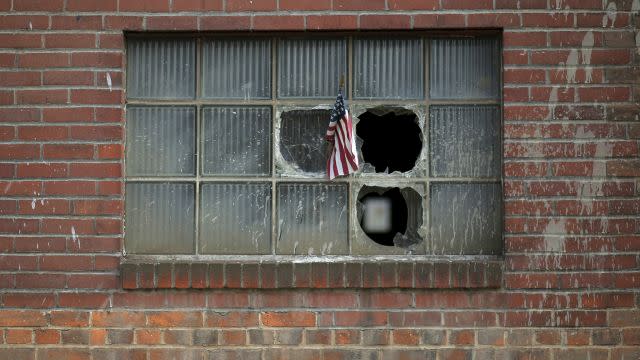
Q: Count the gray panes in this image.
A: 12